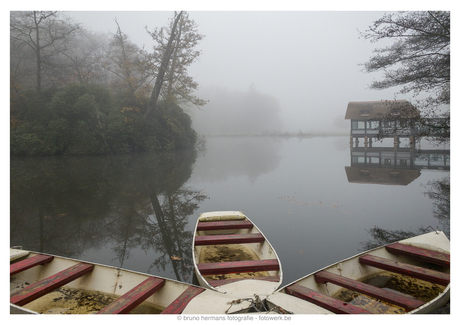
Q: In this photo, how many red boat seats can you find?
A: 12